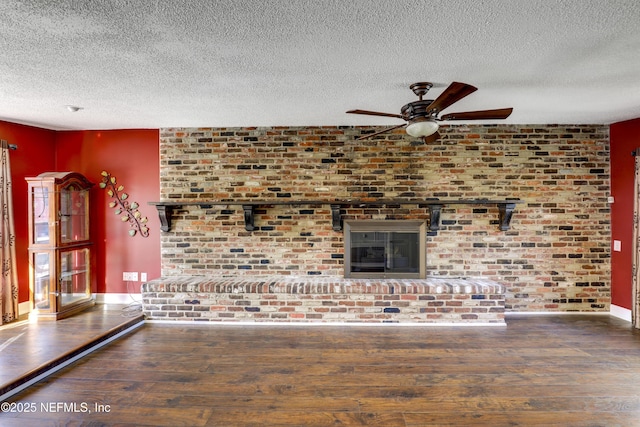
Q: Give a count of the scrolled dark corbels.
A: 5